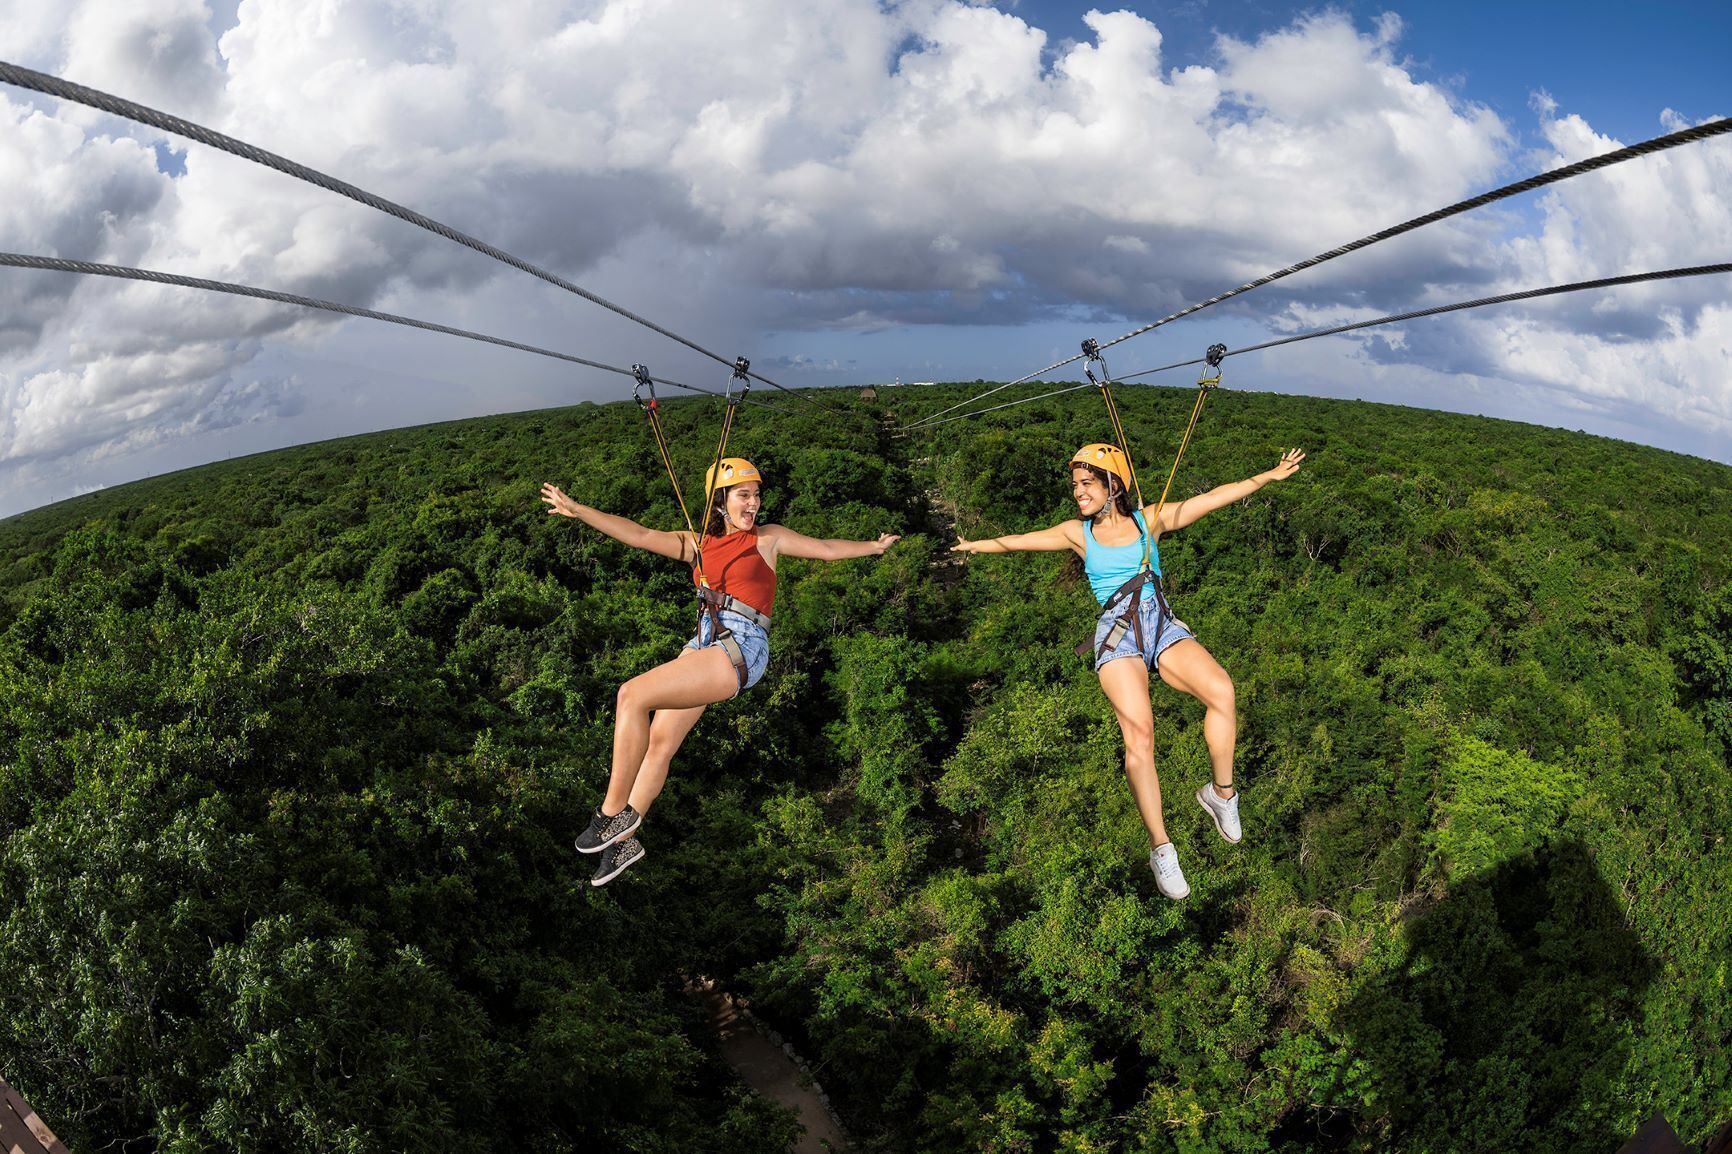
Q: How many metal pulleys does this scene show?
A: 4